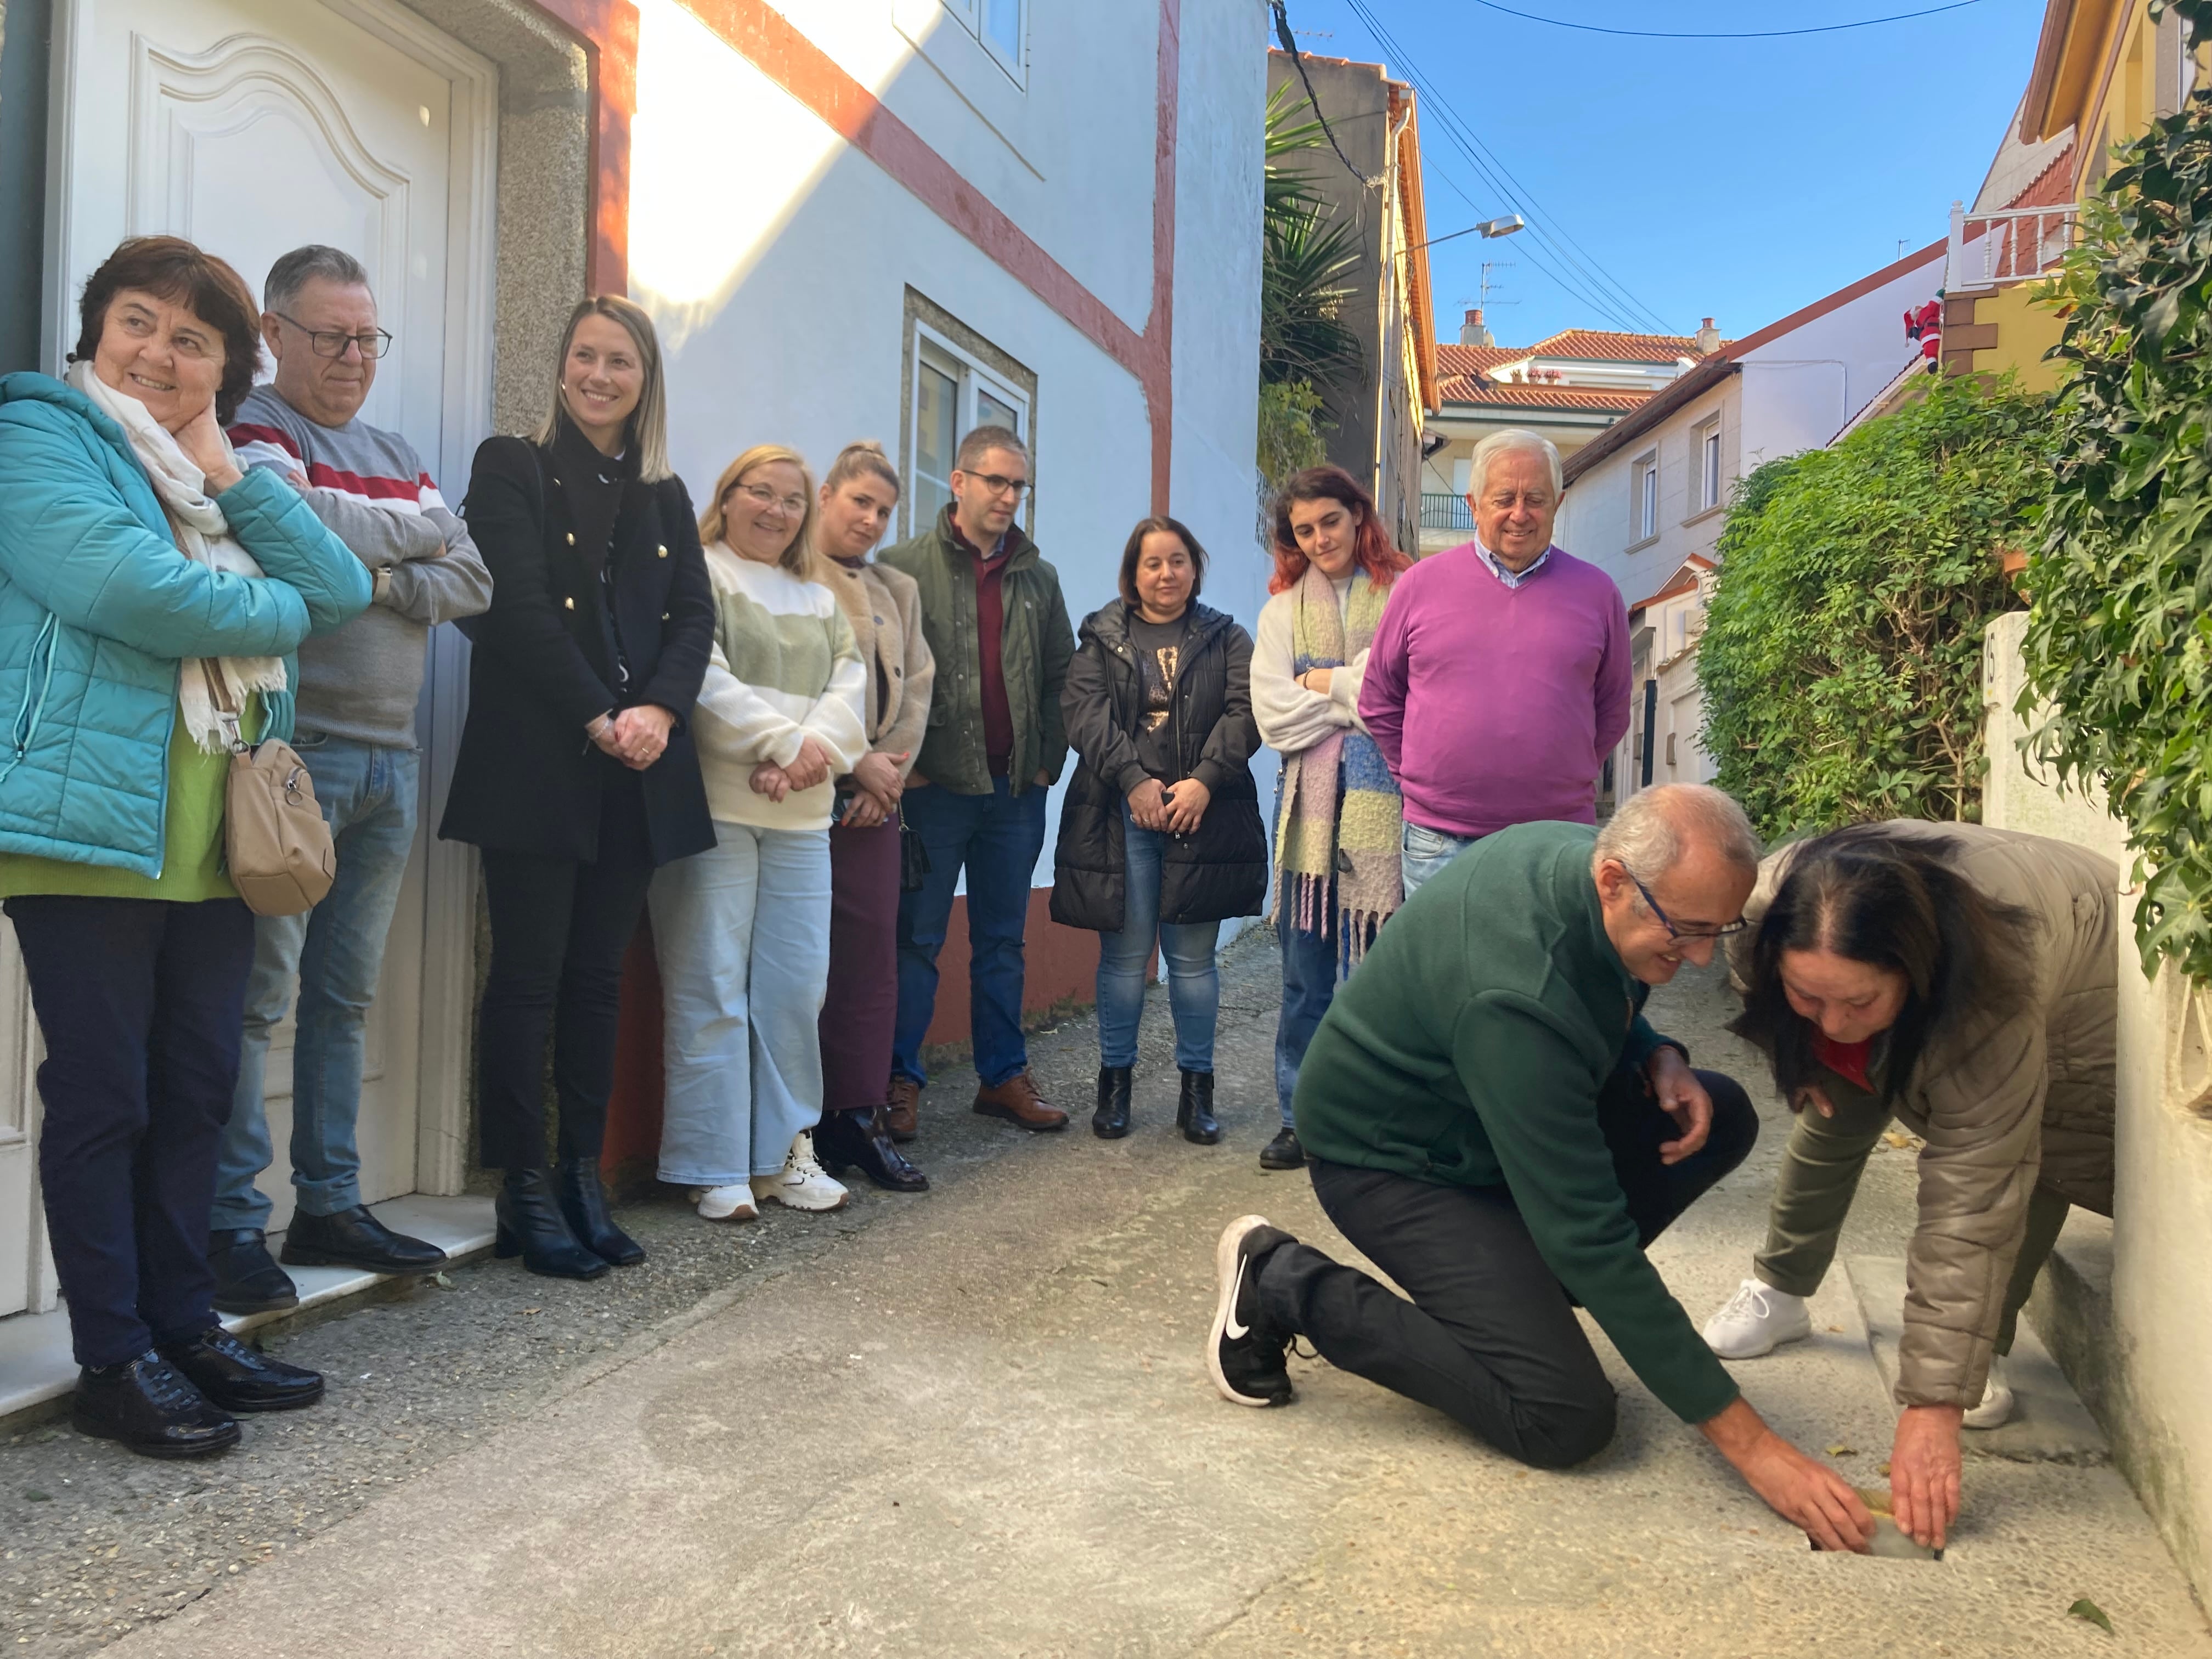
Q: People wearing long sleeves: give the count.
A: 11